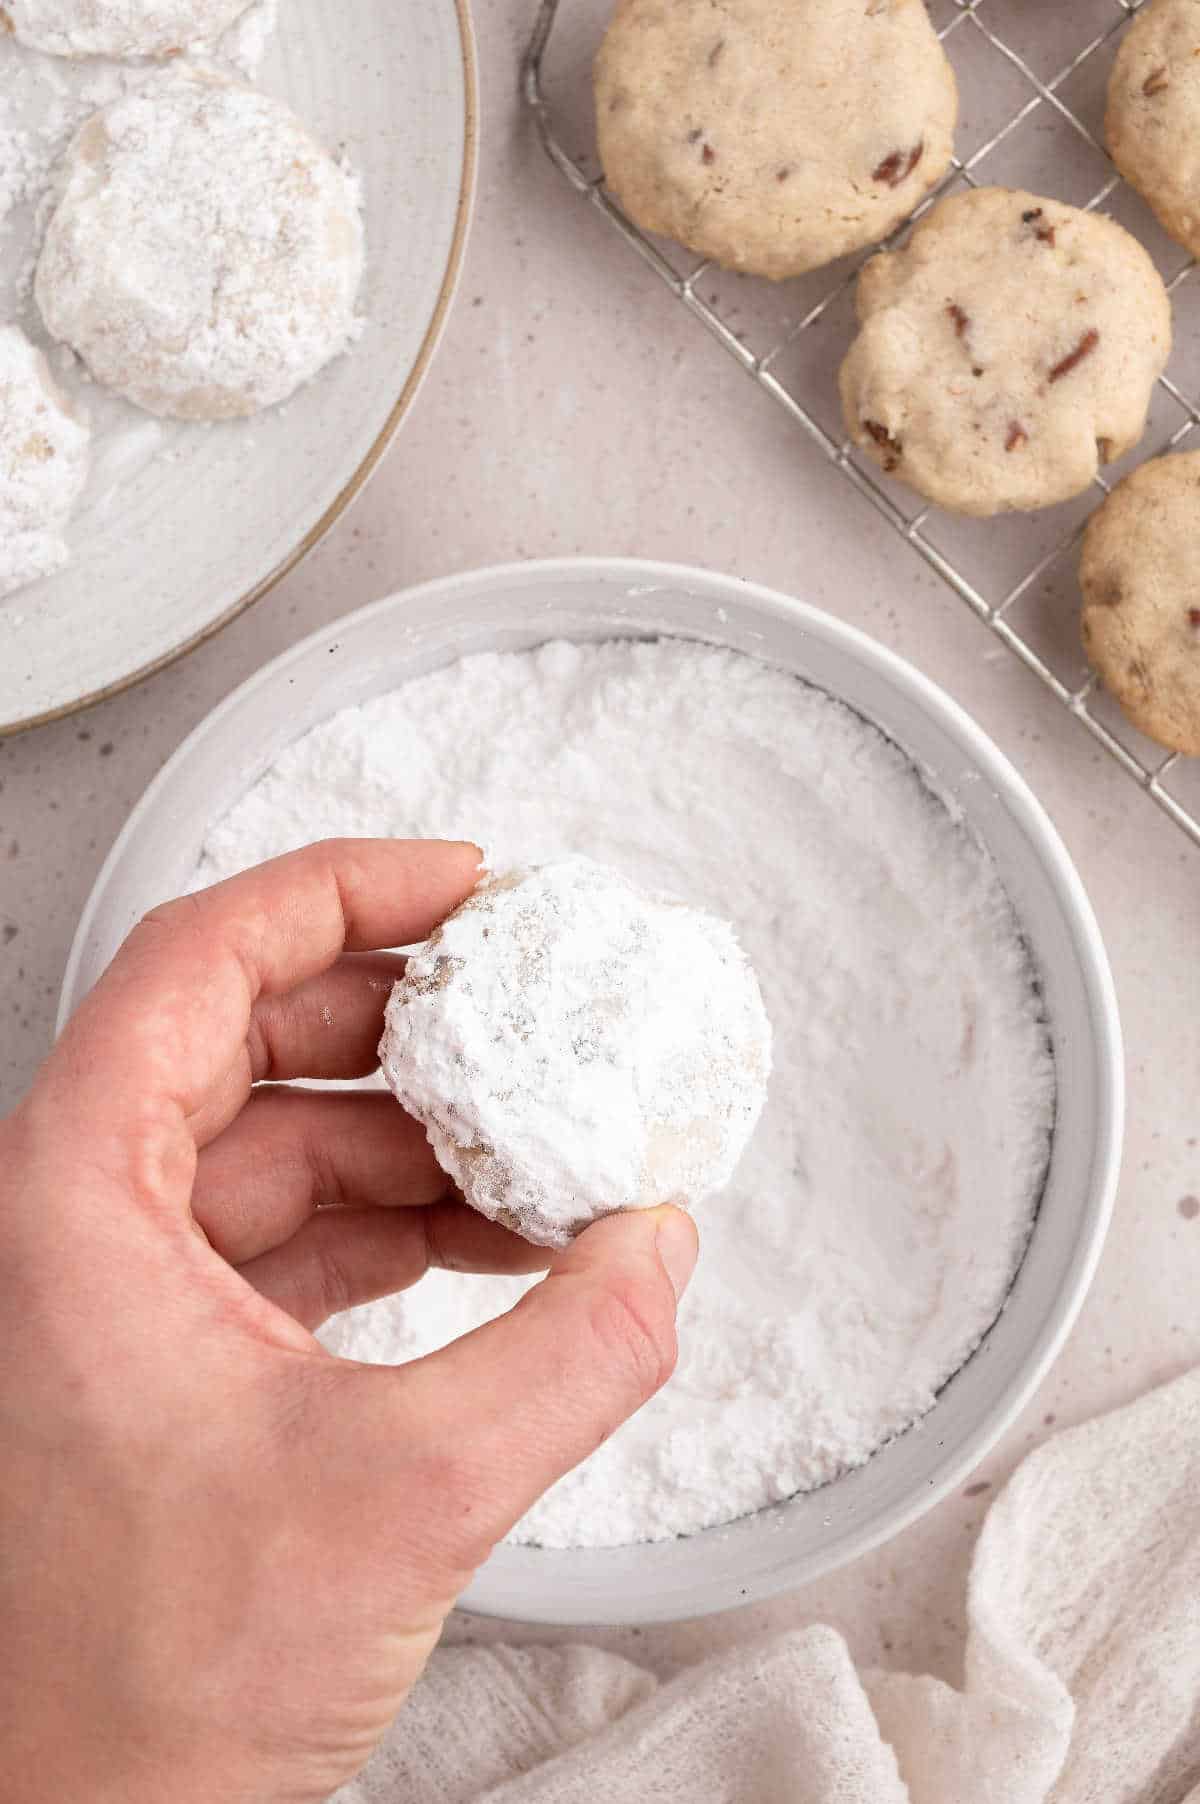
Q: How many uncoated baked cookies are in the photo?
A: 4